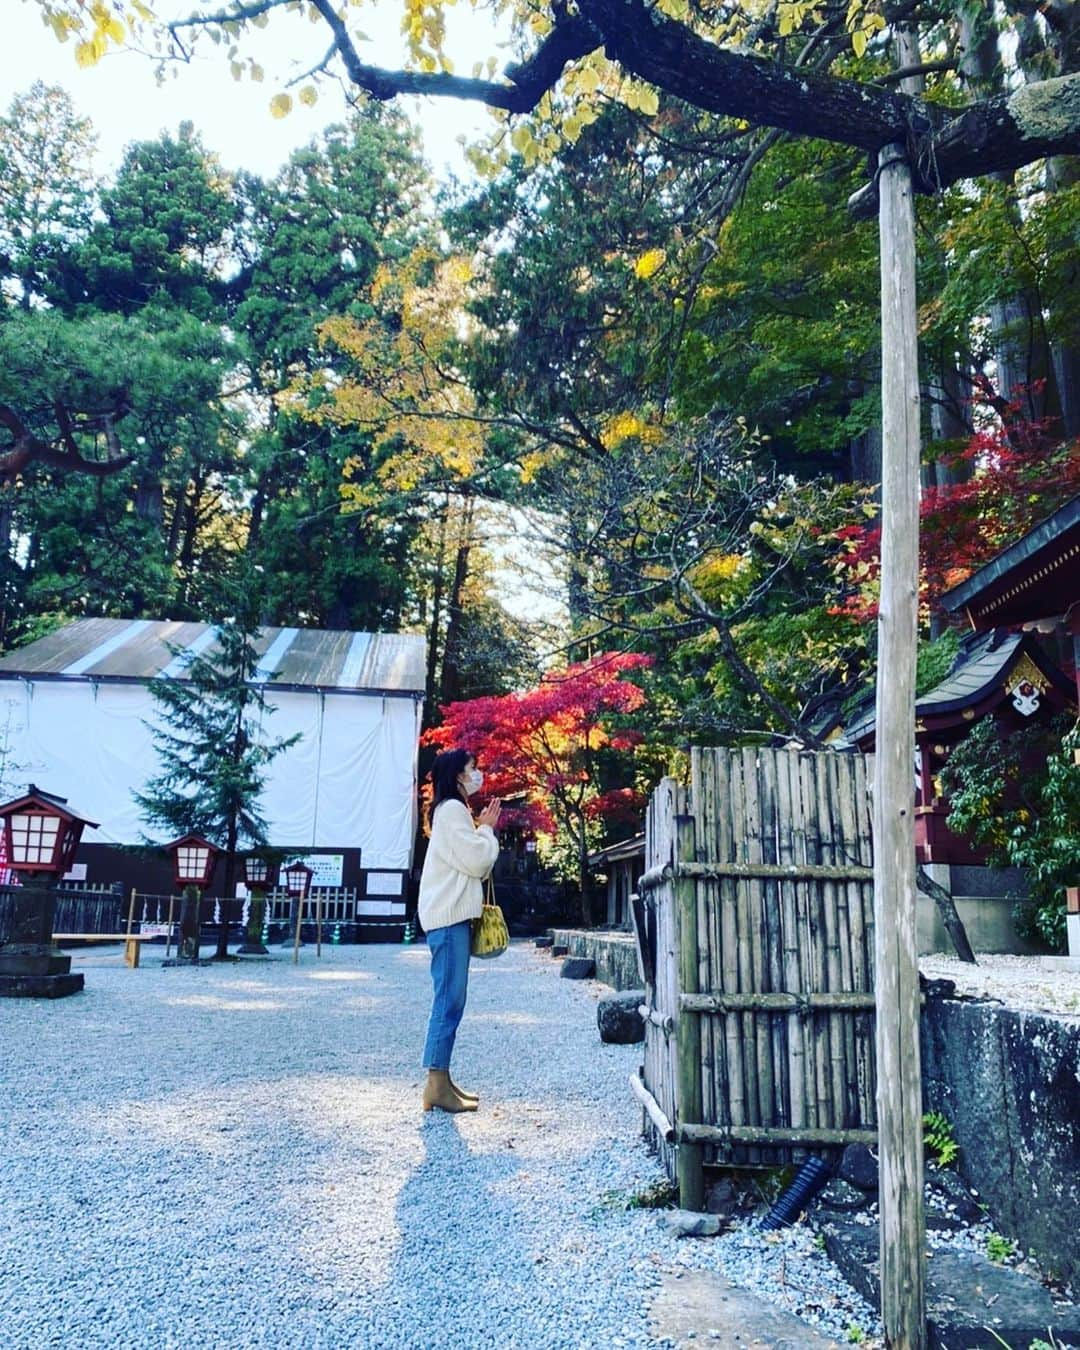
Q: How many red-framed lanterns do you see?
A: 4